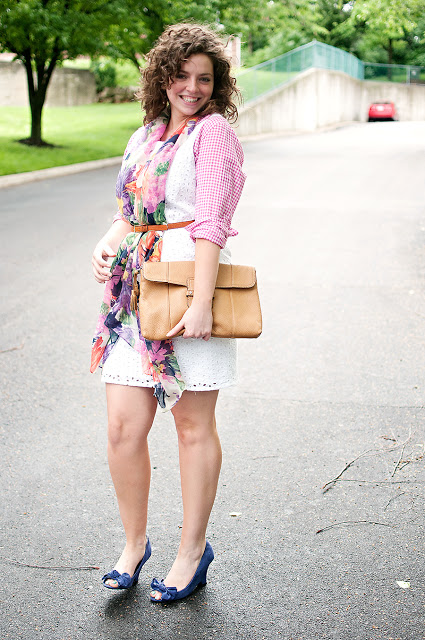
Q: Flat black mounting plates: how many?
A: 0